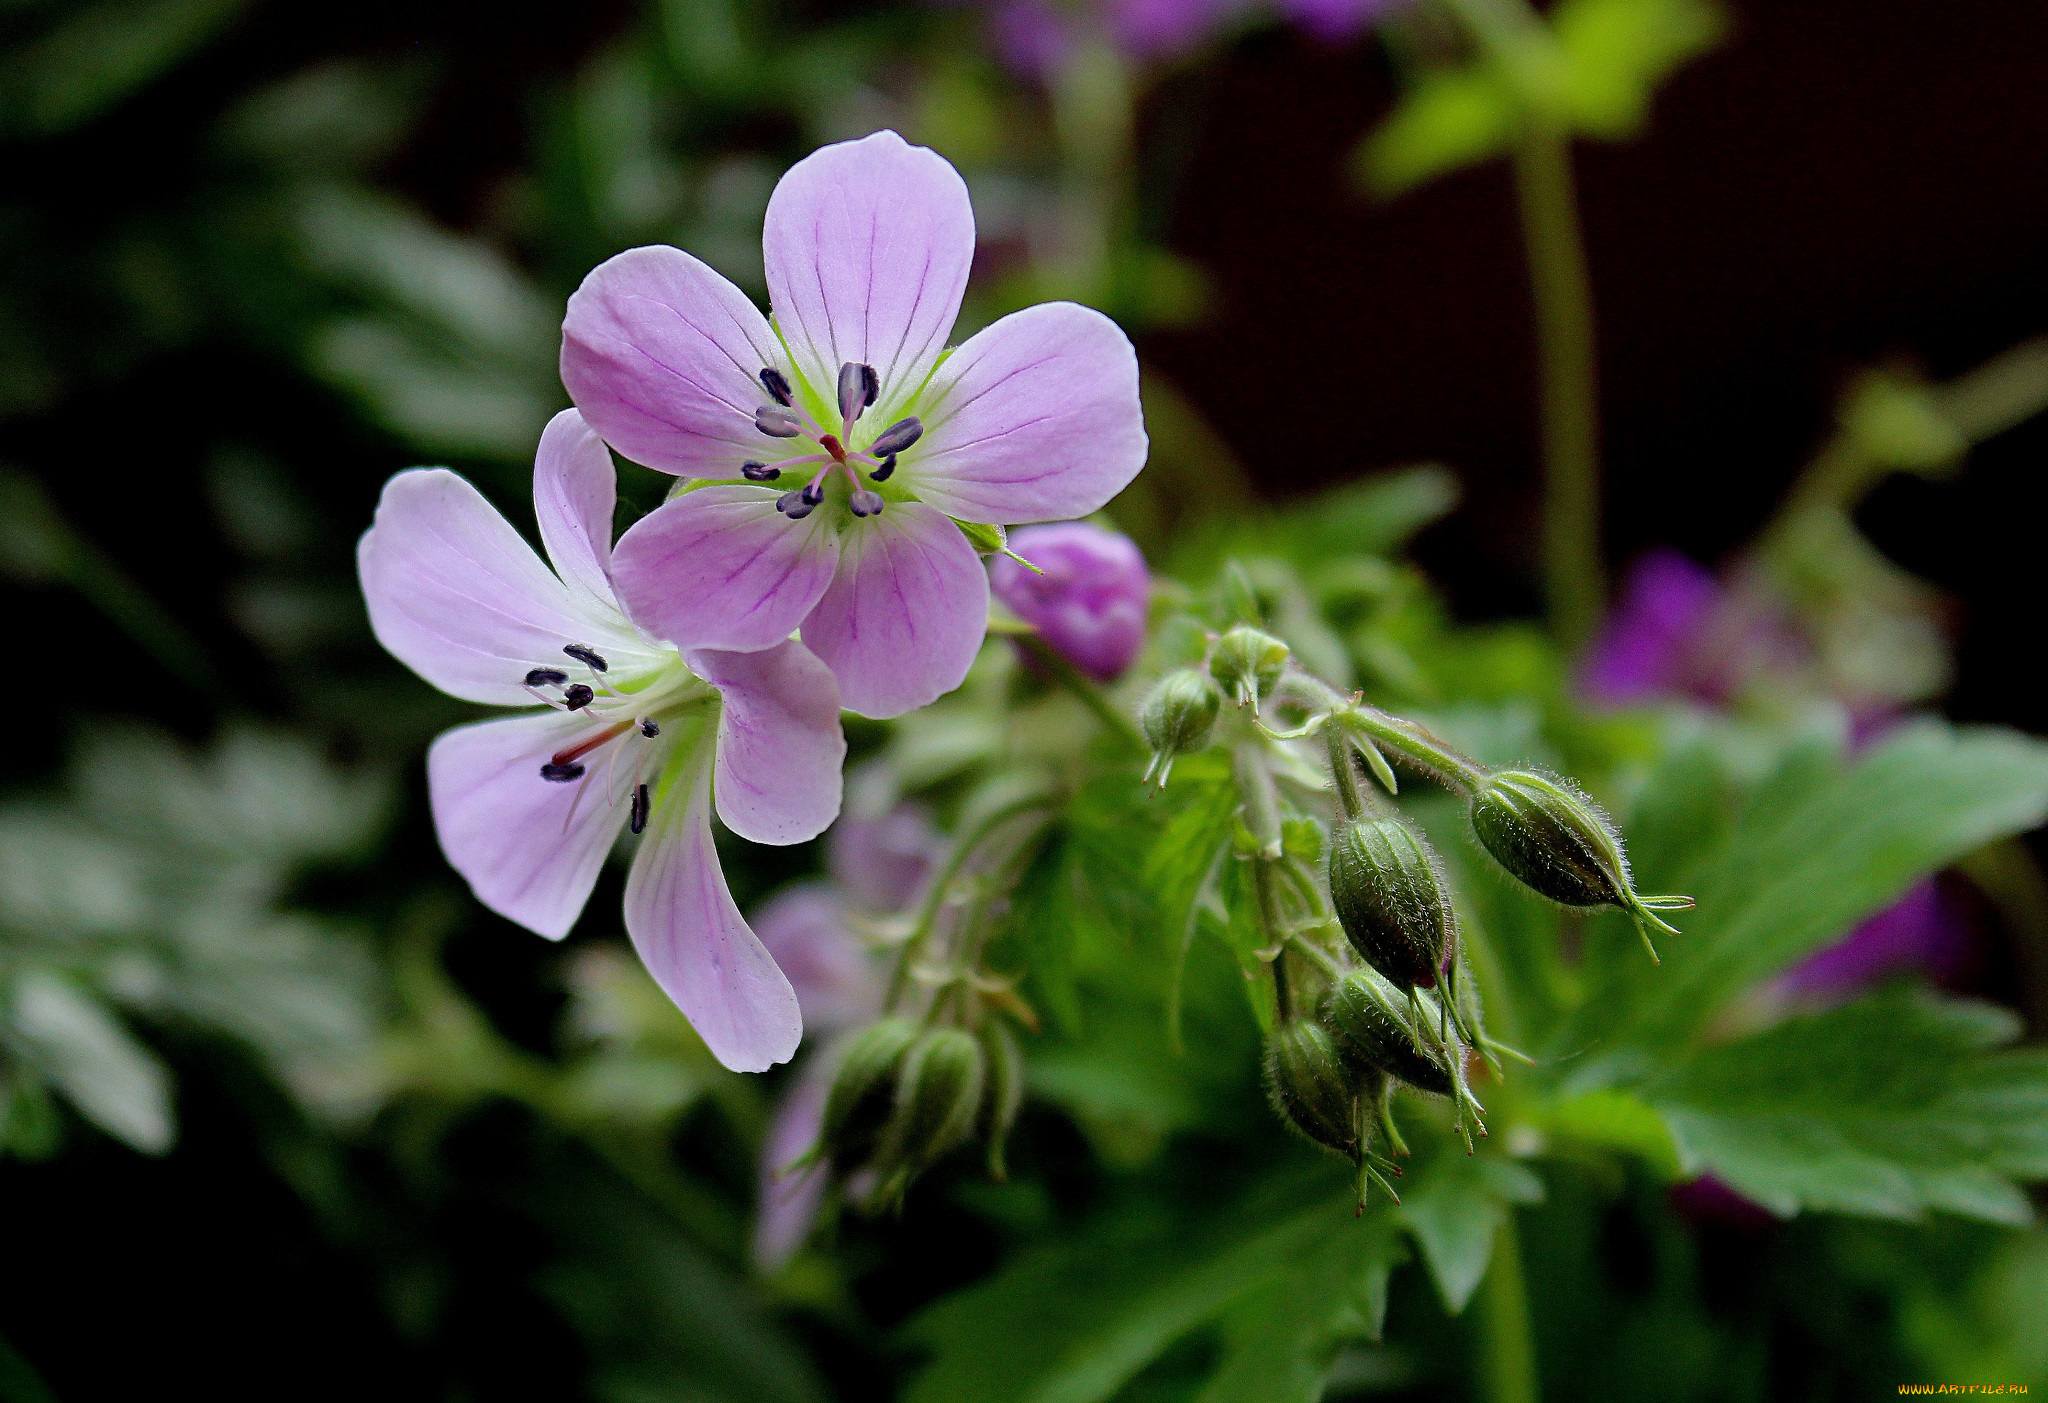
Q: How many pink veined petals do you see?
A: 10